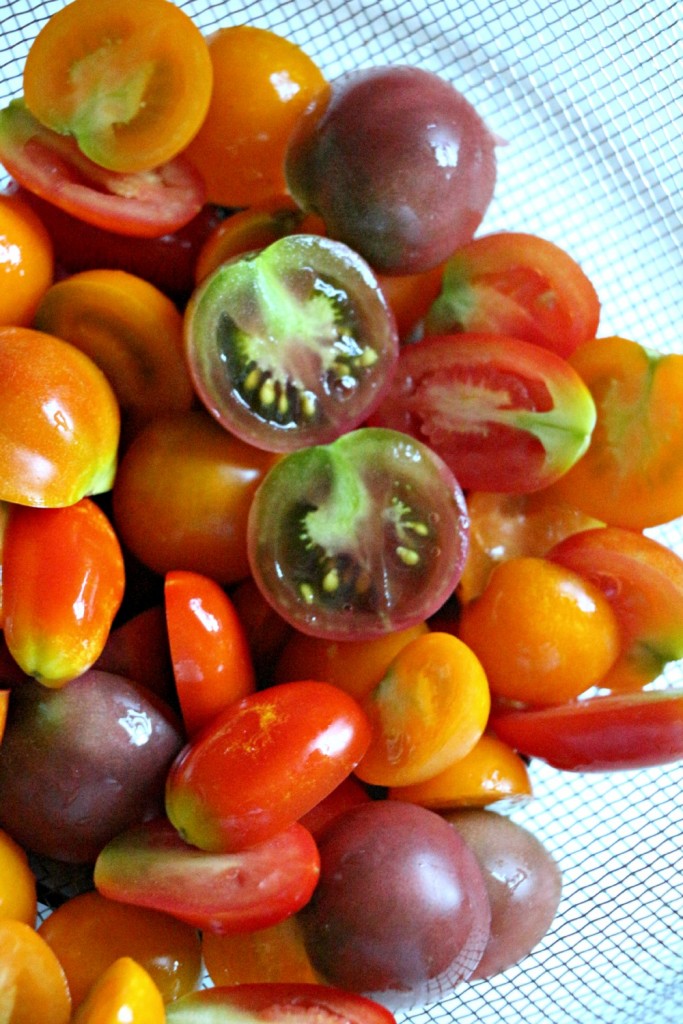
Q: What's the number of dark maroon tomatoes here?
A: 4